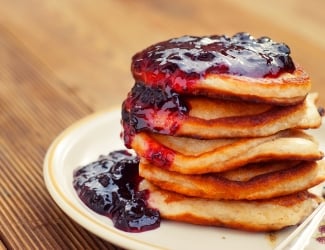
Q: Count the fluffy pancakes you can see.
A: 5